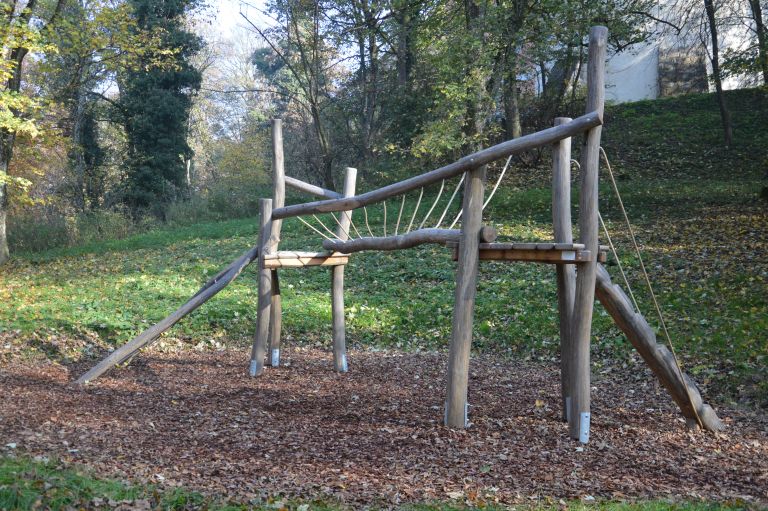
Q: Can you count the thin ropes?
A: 14